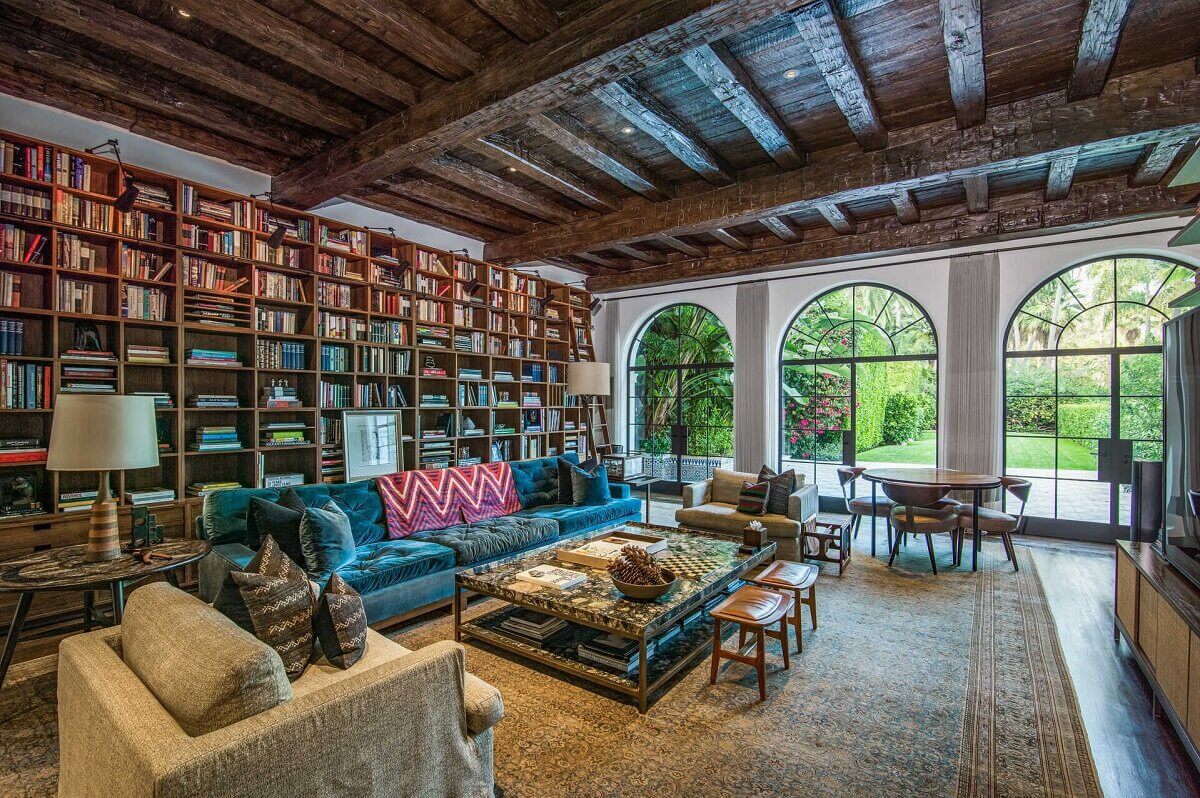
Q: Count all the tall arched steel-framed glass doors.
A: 3